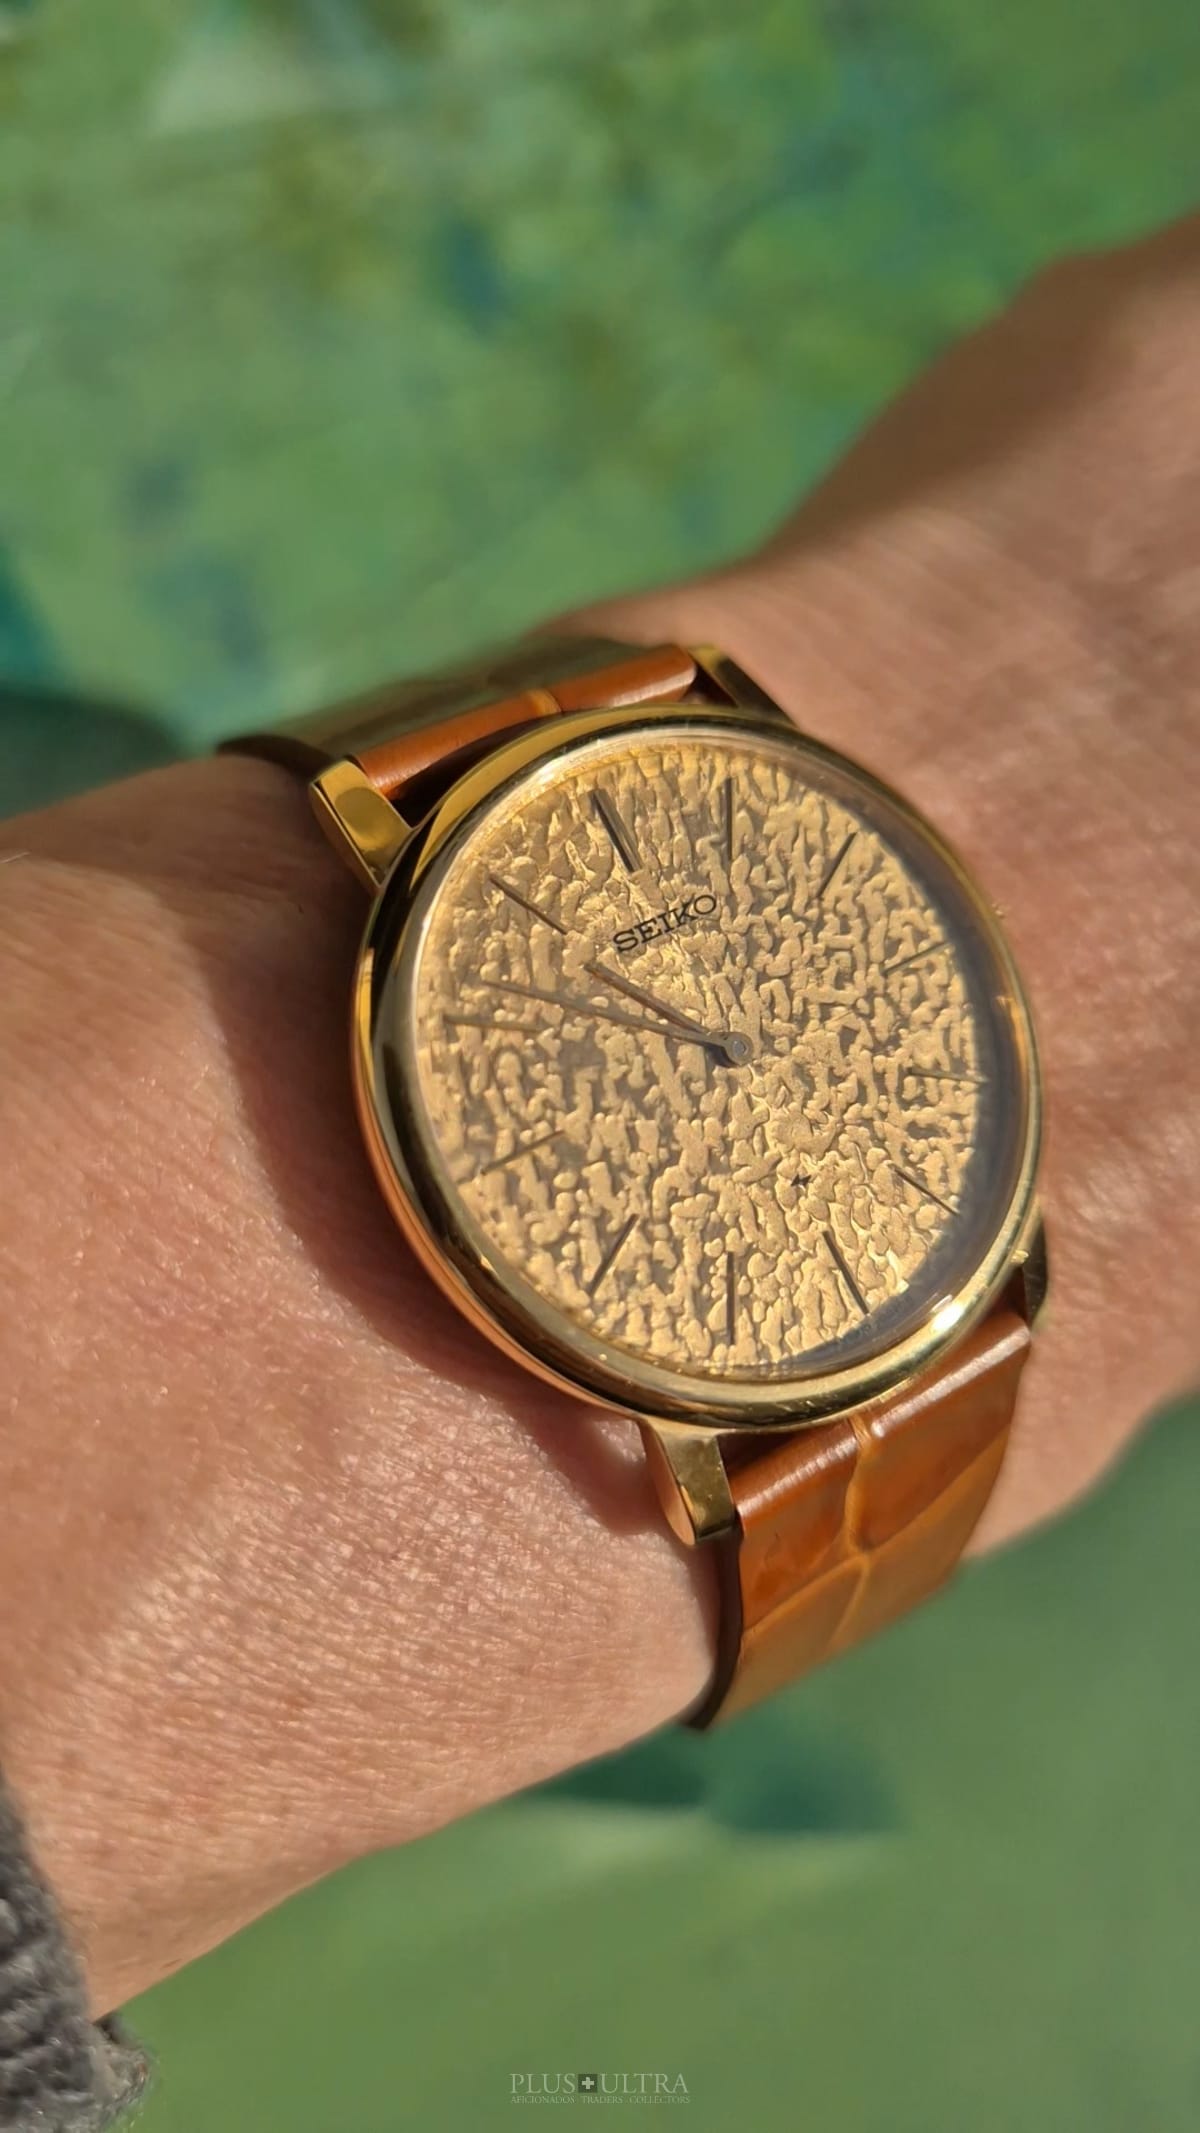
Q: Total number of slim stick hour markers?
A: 12